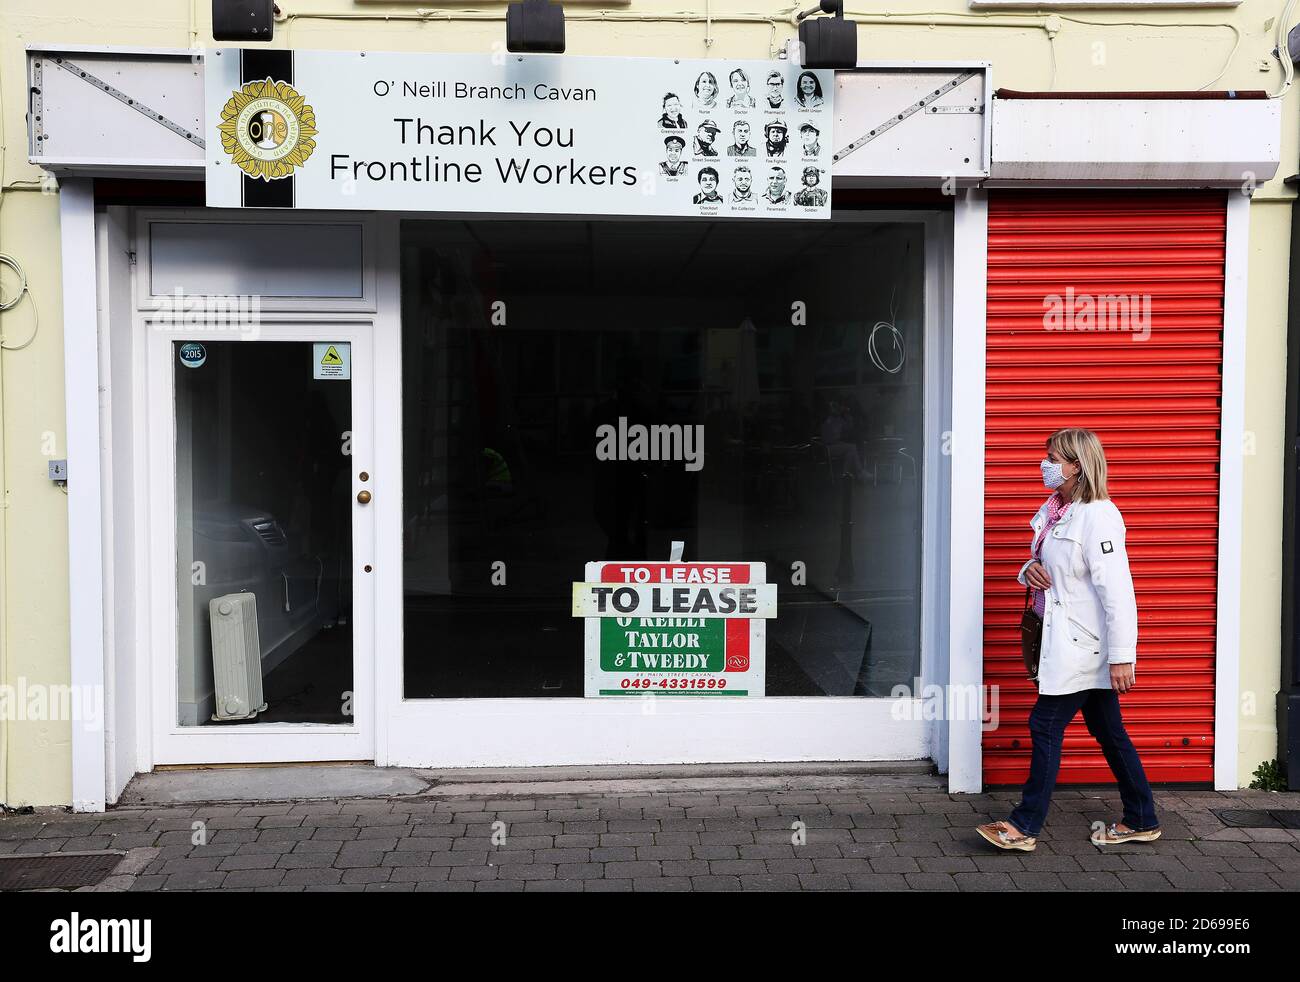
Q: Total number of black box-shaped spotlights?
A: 3